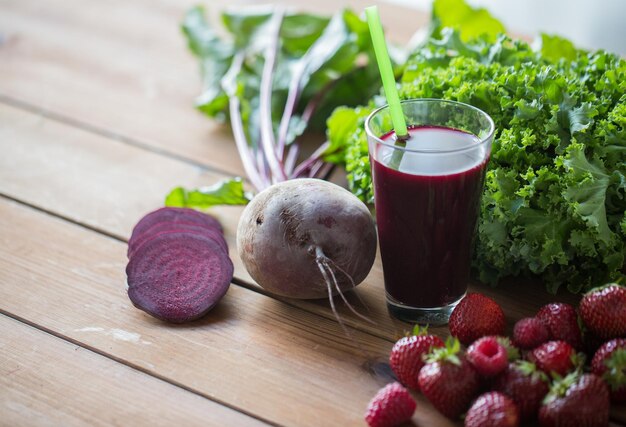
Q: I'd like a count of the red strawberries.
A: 10